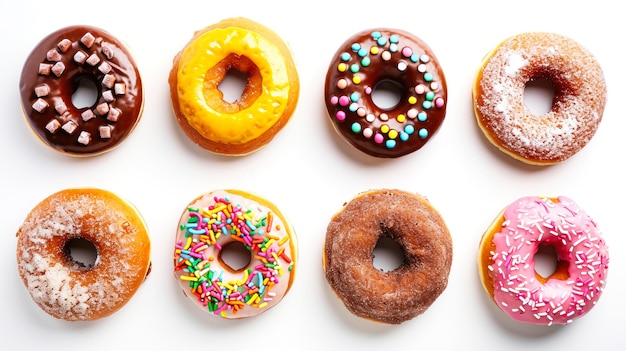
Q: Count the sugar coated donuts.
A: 3